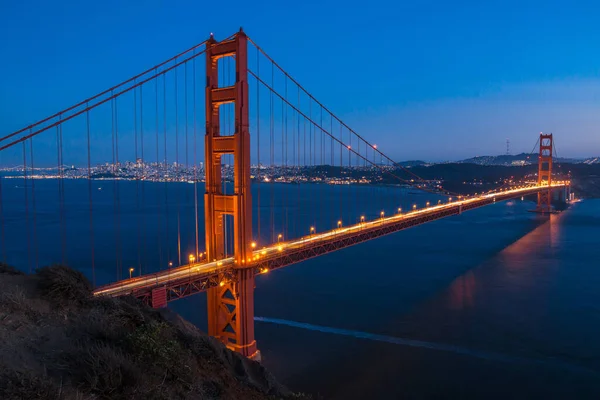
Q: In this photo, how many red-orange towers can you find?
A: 2